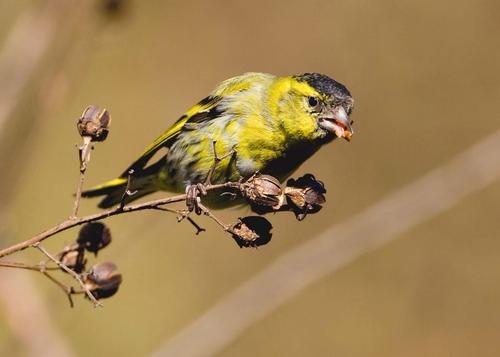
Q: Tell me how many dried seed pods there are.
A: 7